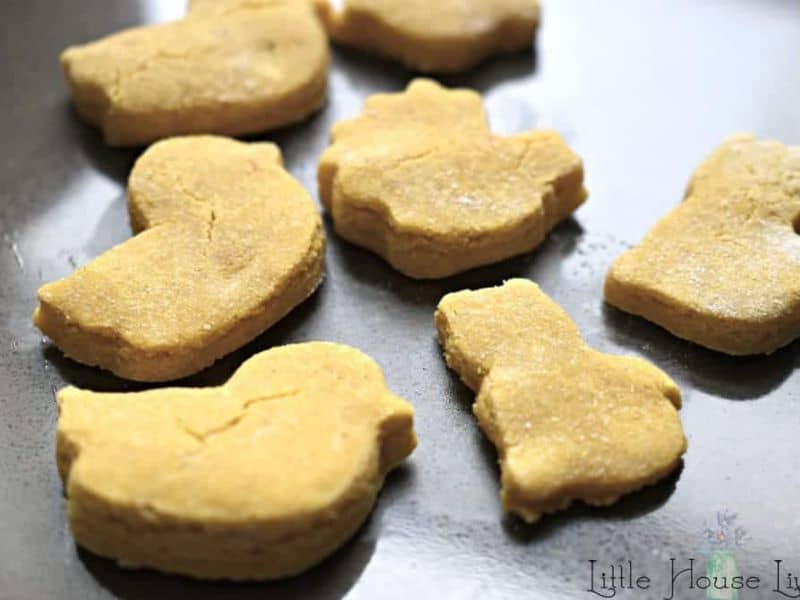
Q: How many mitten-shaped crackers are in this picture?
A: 0